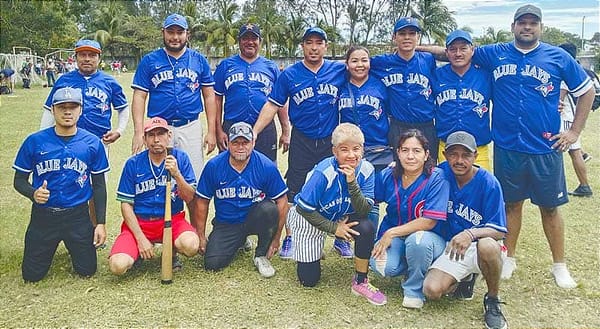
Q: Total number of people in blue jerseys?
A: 14